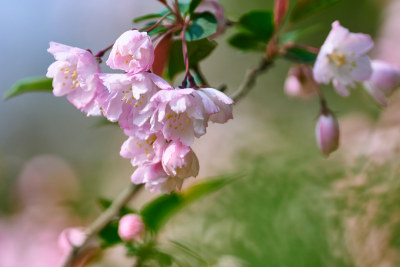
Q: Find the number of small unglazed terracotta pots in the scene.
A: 0